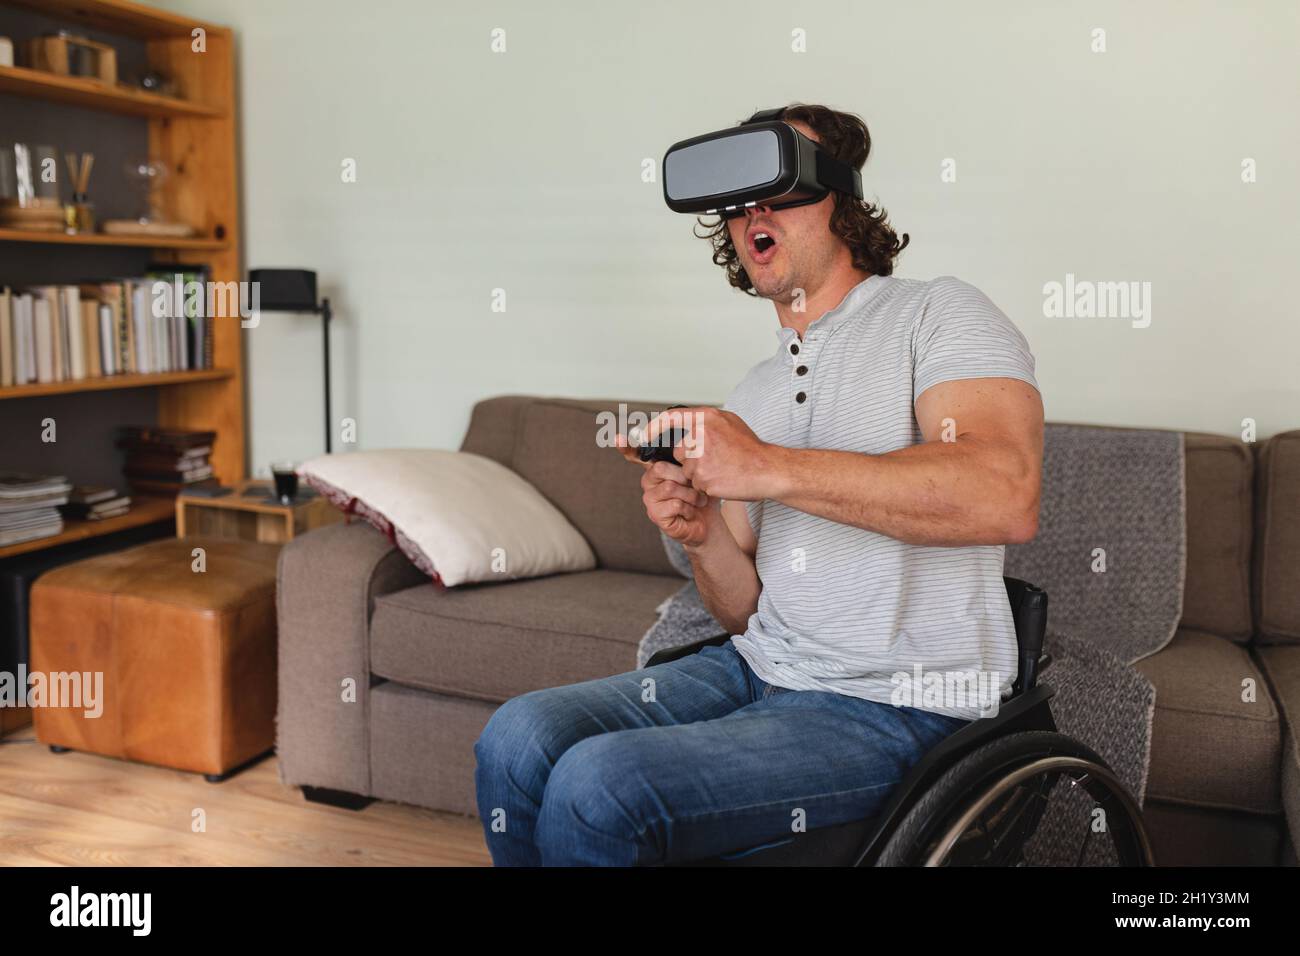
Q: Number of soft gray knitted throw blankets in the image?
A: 1